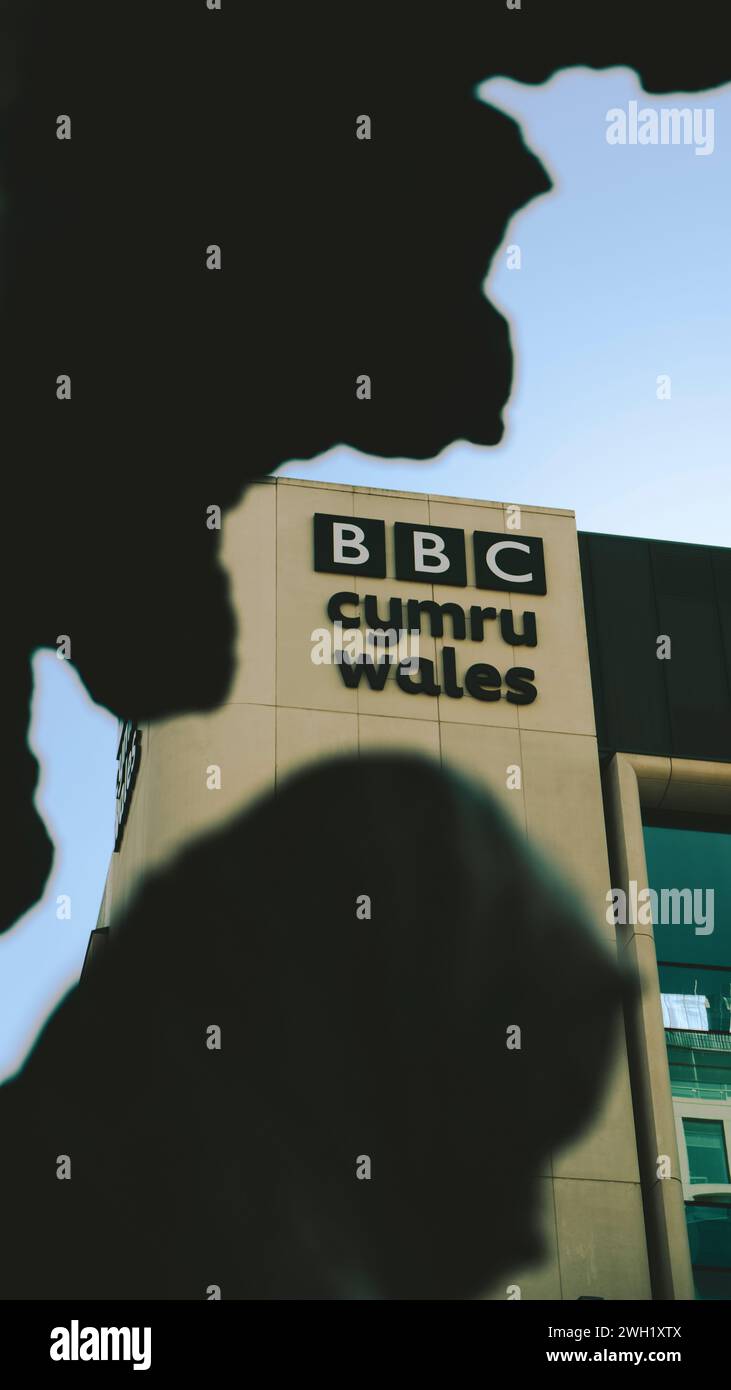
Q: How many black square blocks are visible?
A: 3